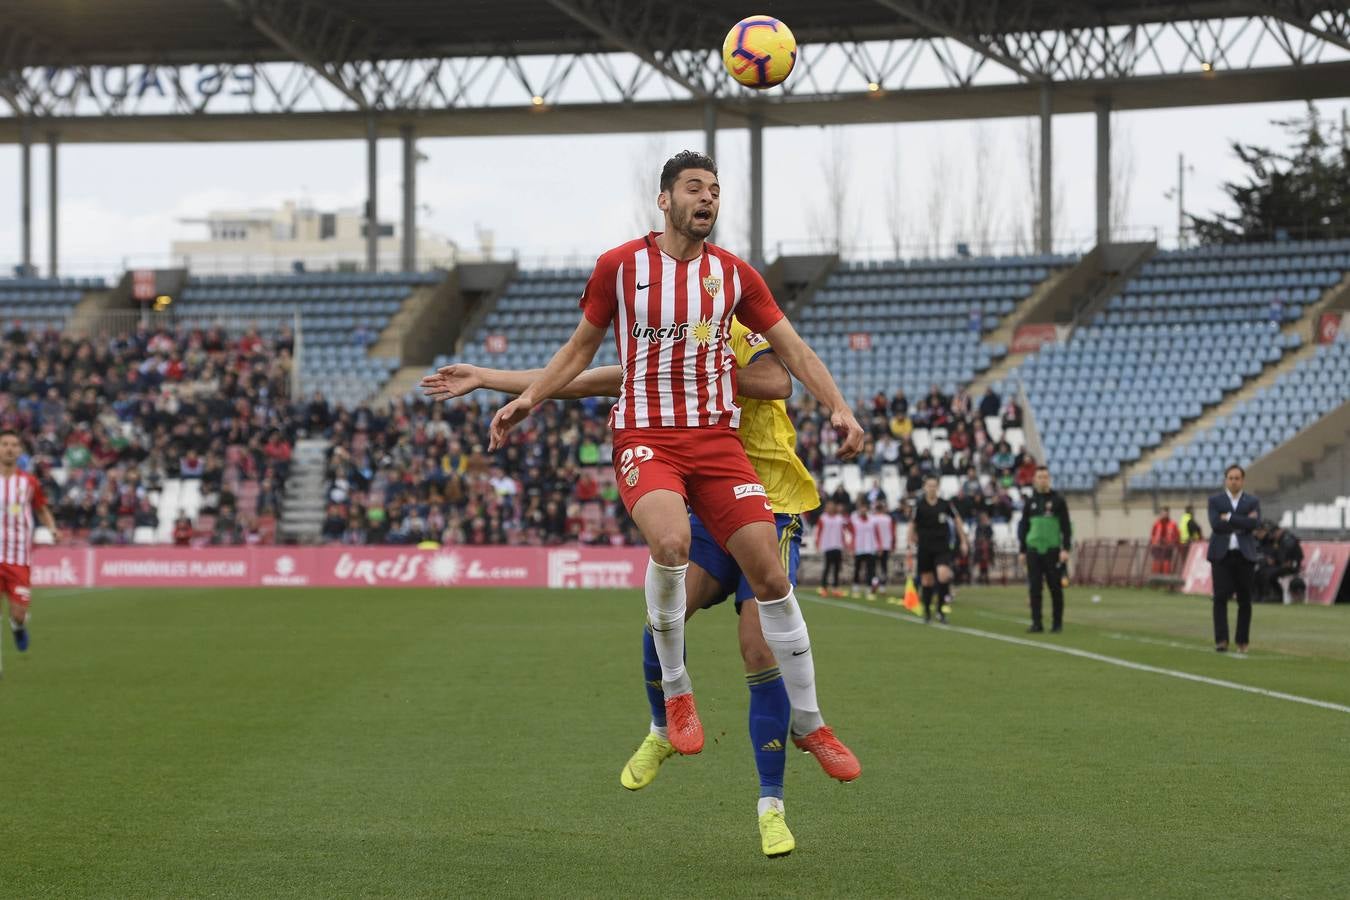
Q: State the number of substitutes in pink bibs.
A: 3